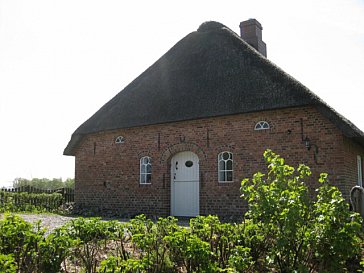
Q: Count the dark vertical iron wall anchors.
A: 4